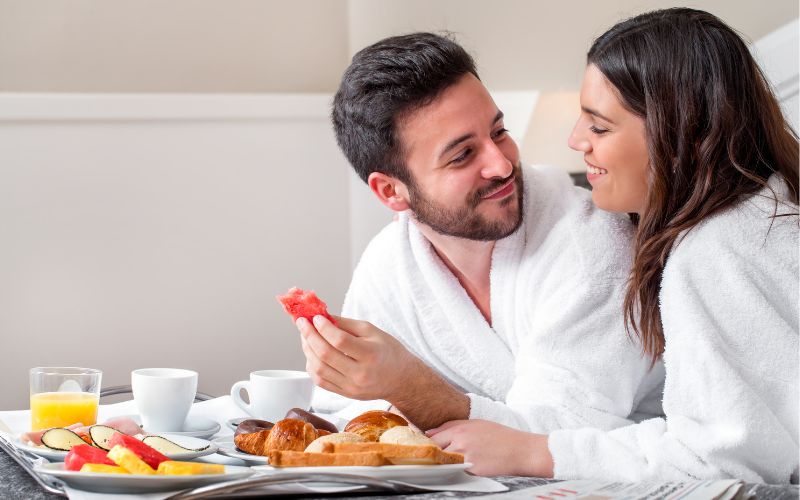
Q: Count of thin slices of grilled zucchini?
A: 3